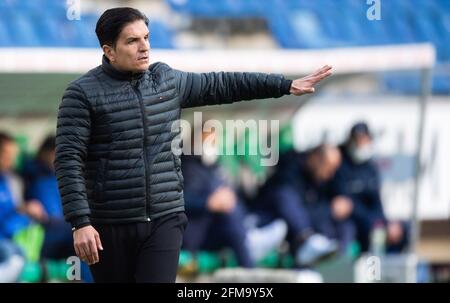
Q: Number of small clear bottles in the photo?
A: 1